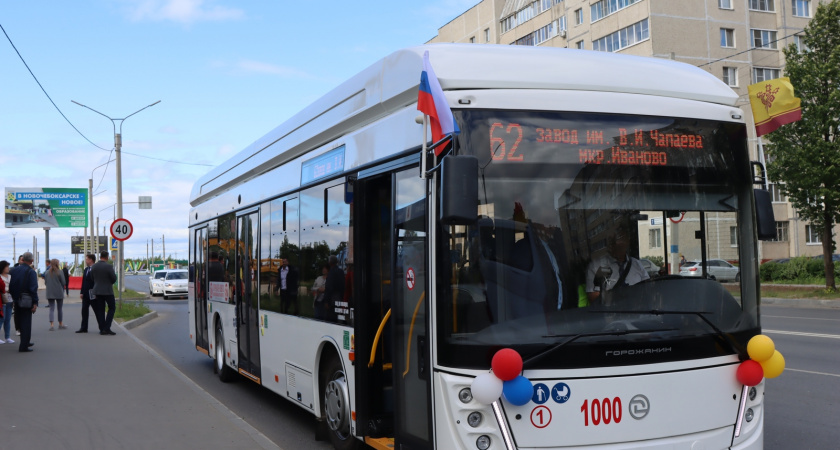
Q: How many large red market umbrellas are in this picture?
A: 0